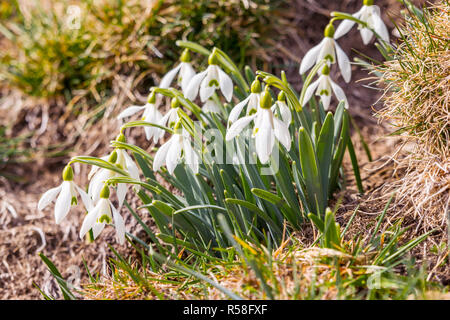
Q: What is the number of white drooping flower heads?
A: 15